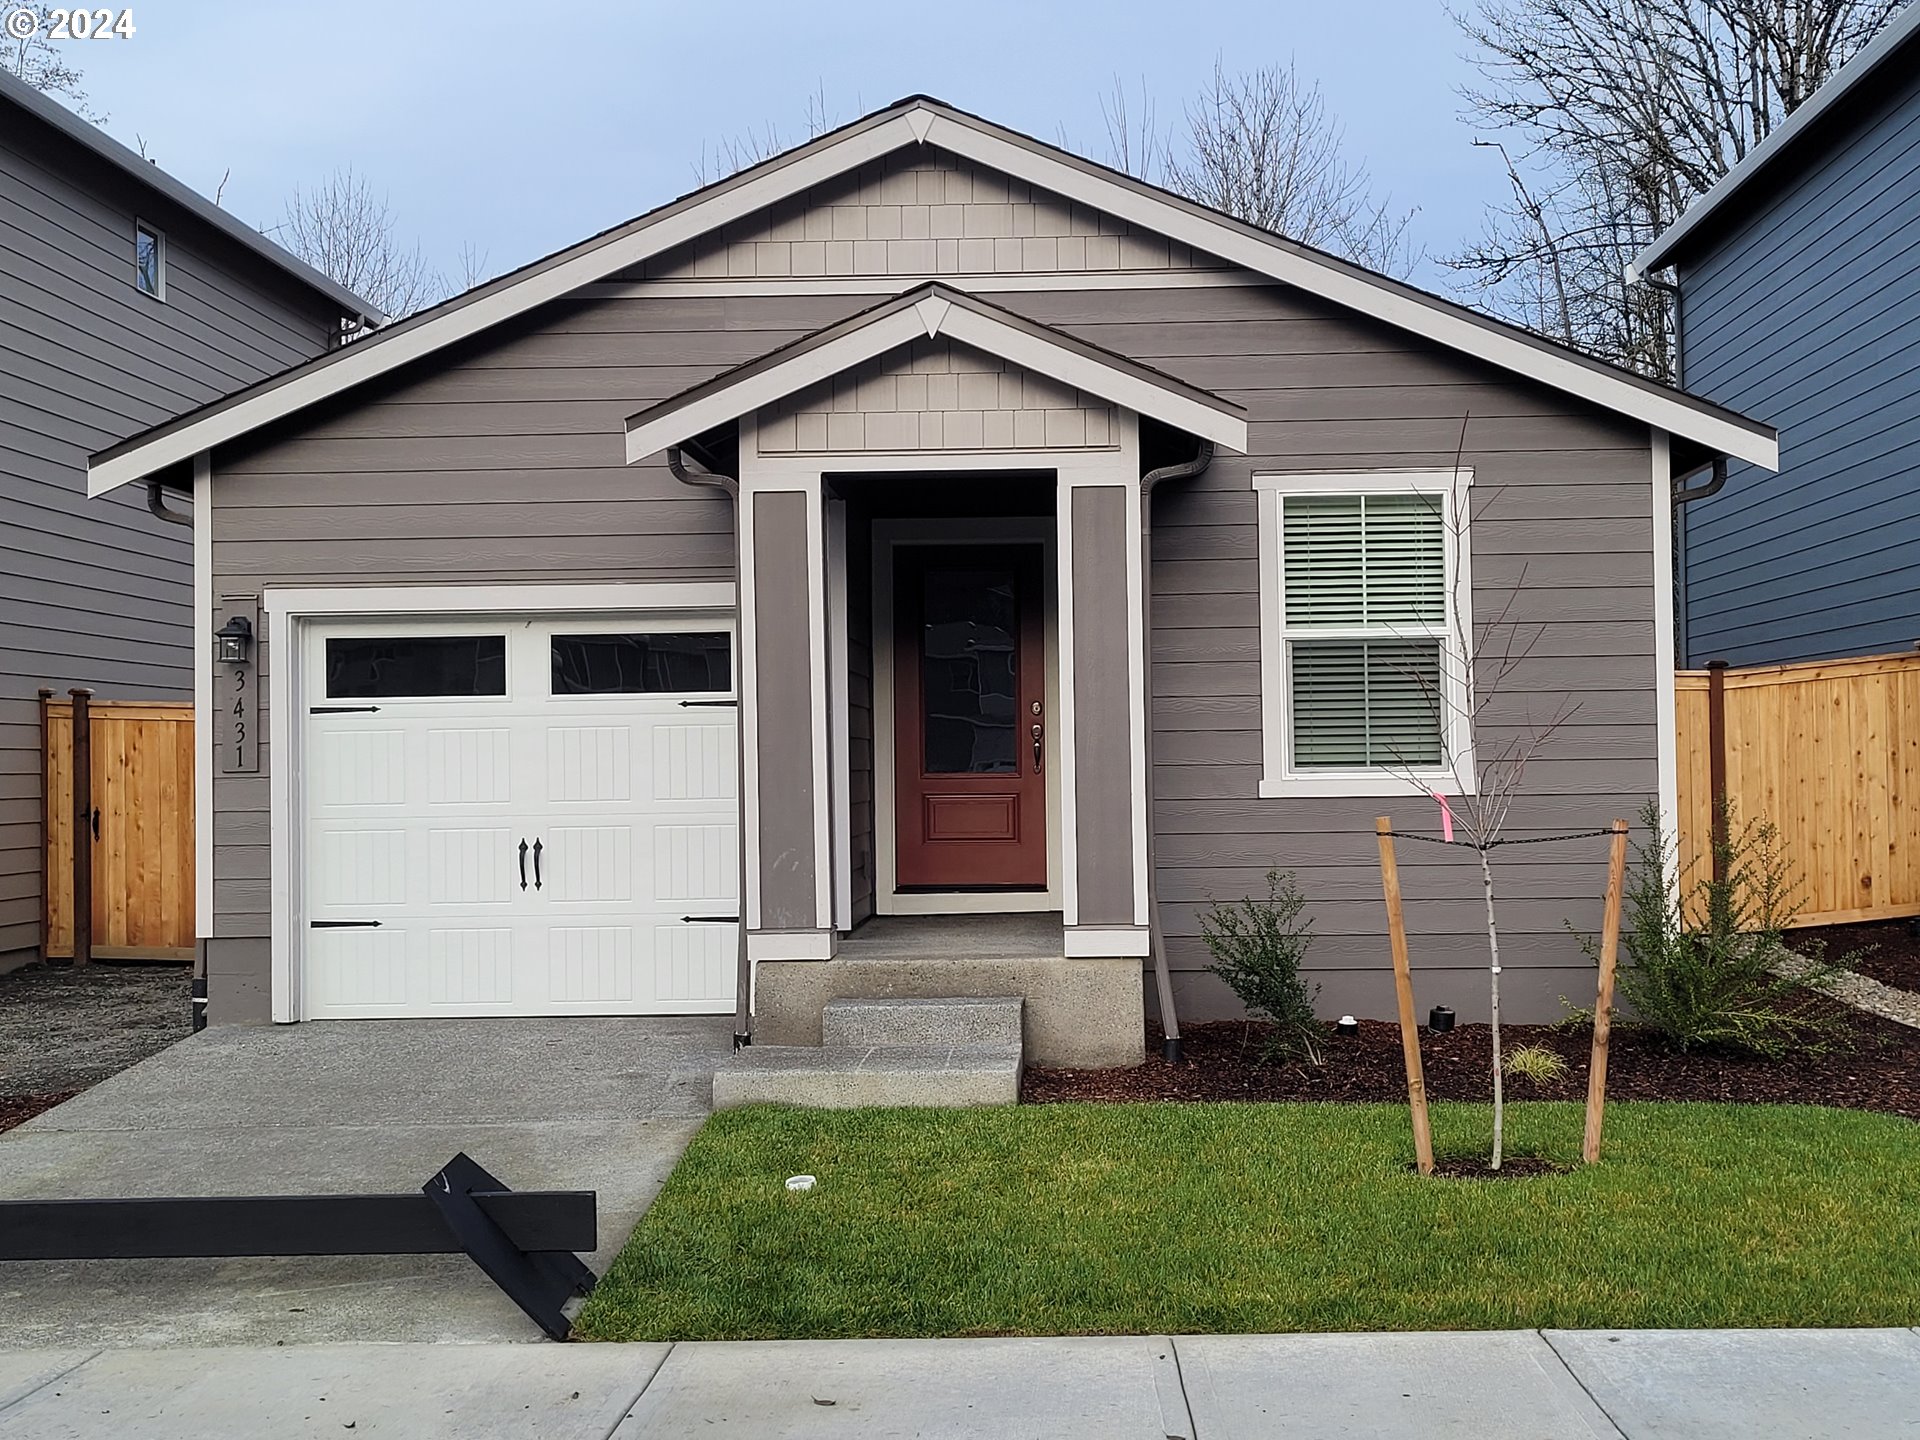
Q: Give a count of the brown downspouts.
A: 4